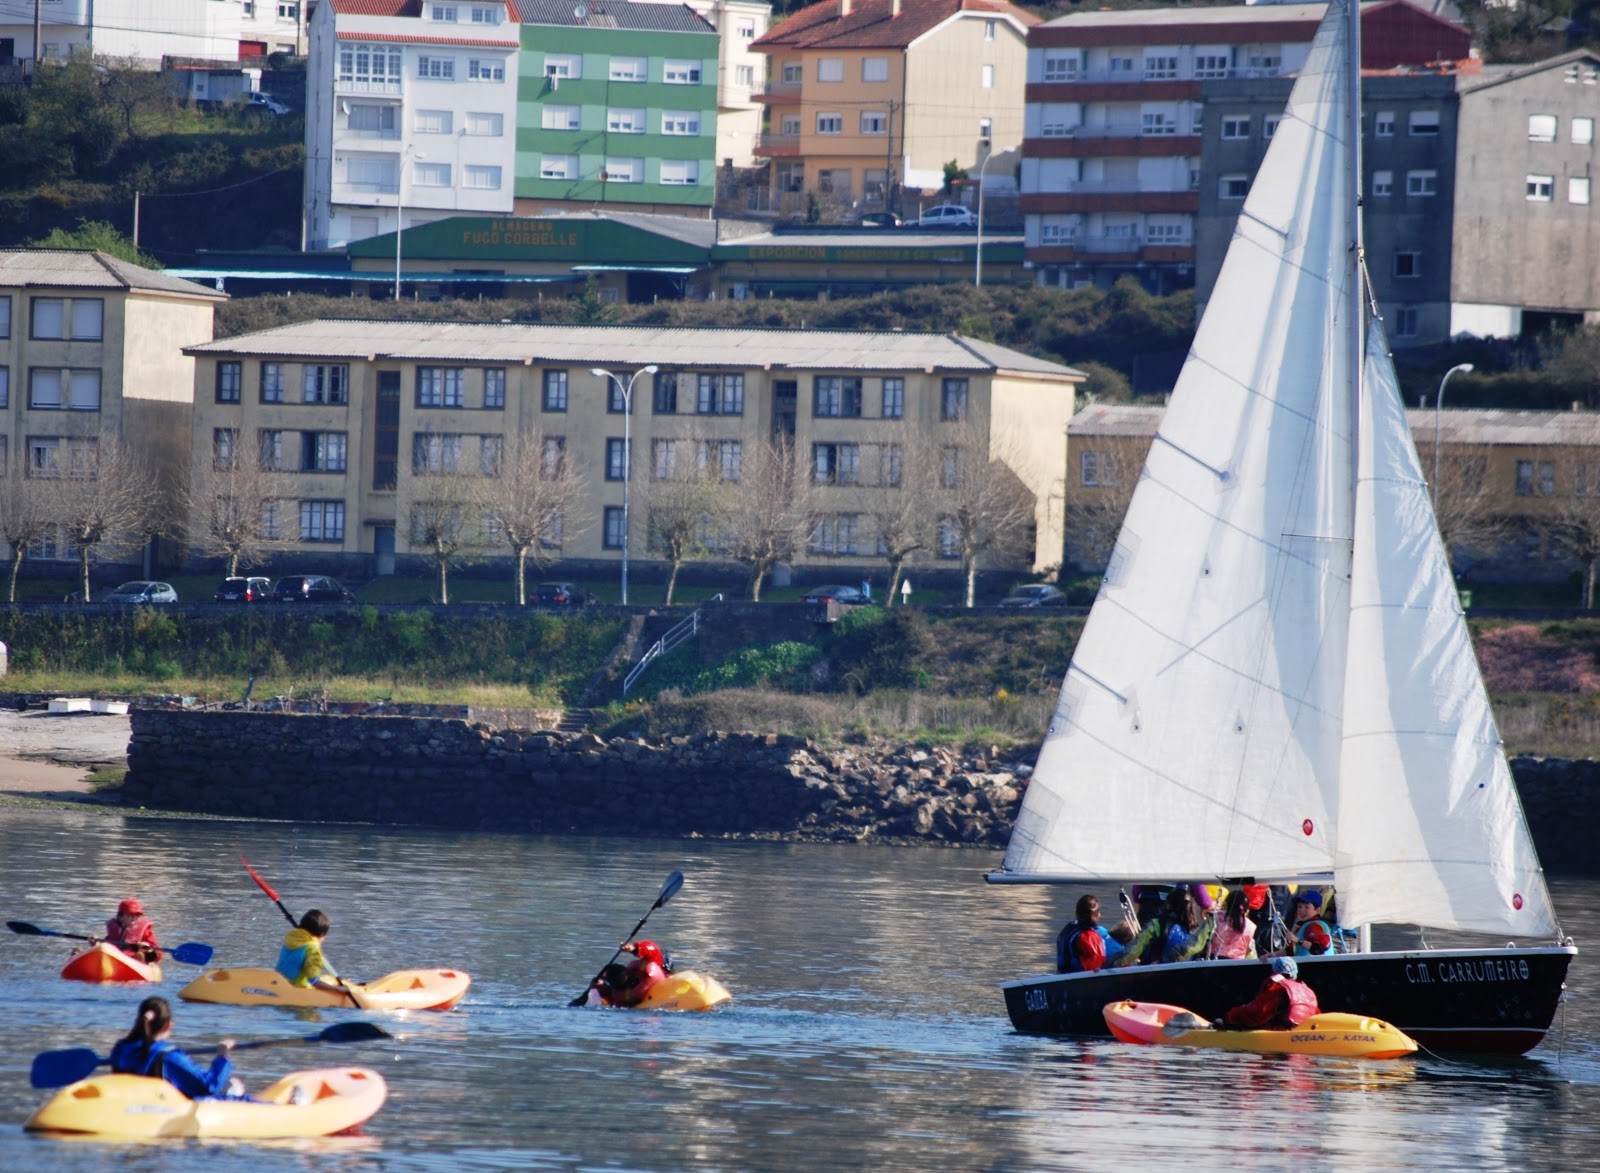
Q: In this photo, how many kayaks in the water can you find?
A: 5